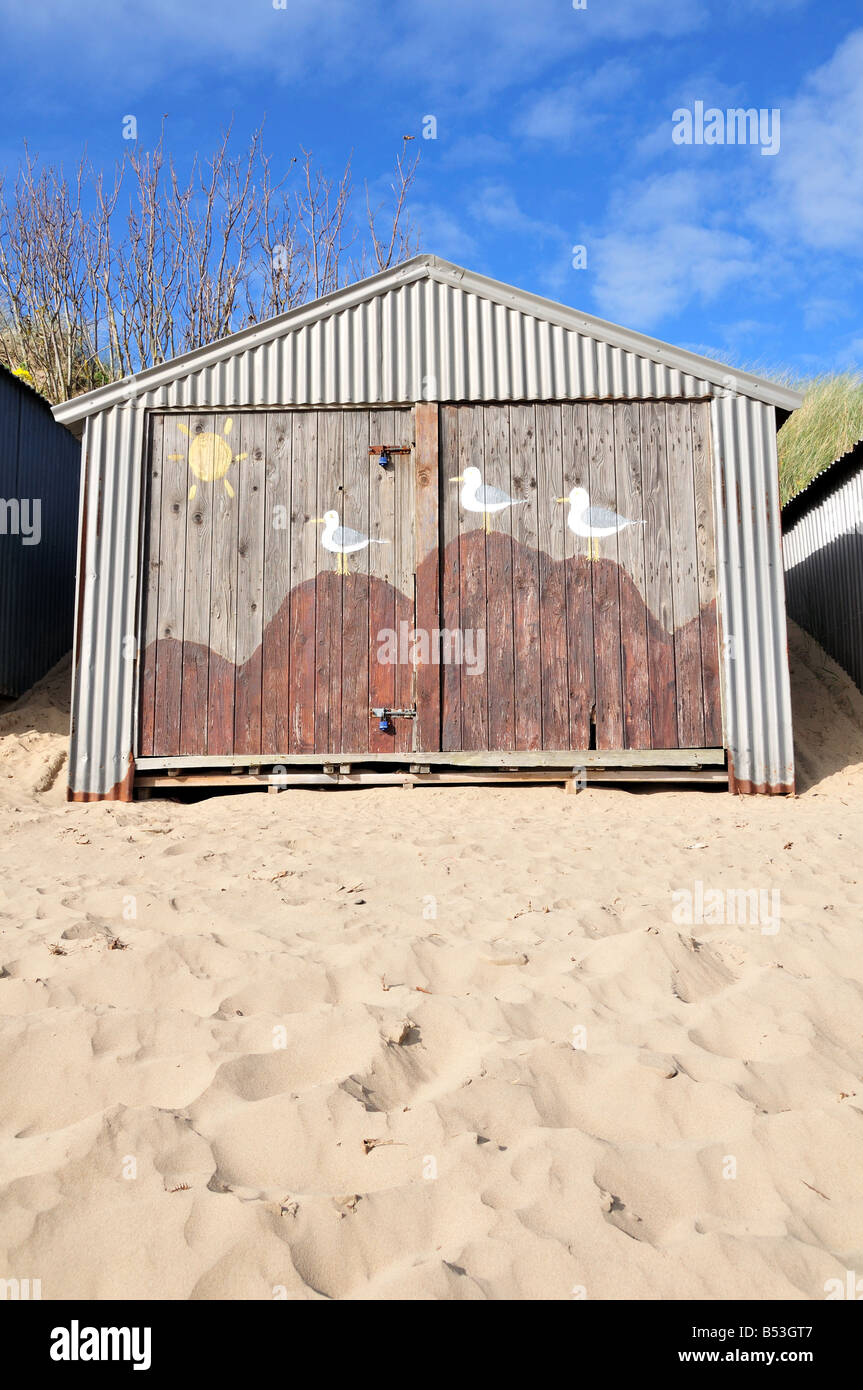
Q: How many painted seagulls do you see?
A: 3